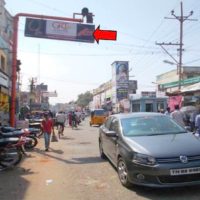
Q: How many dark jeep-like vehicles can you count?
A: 0